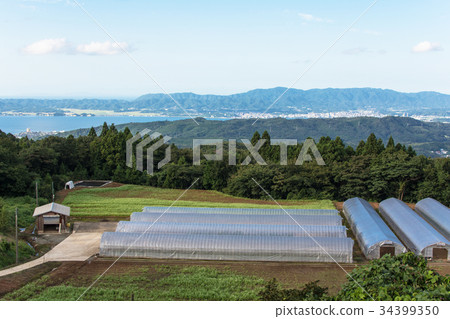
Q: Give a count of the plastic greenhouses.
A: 7